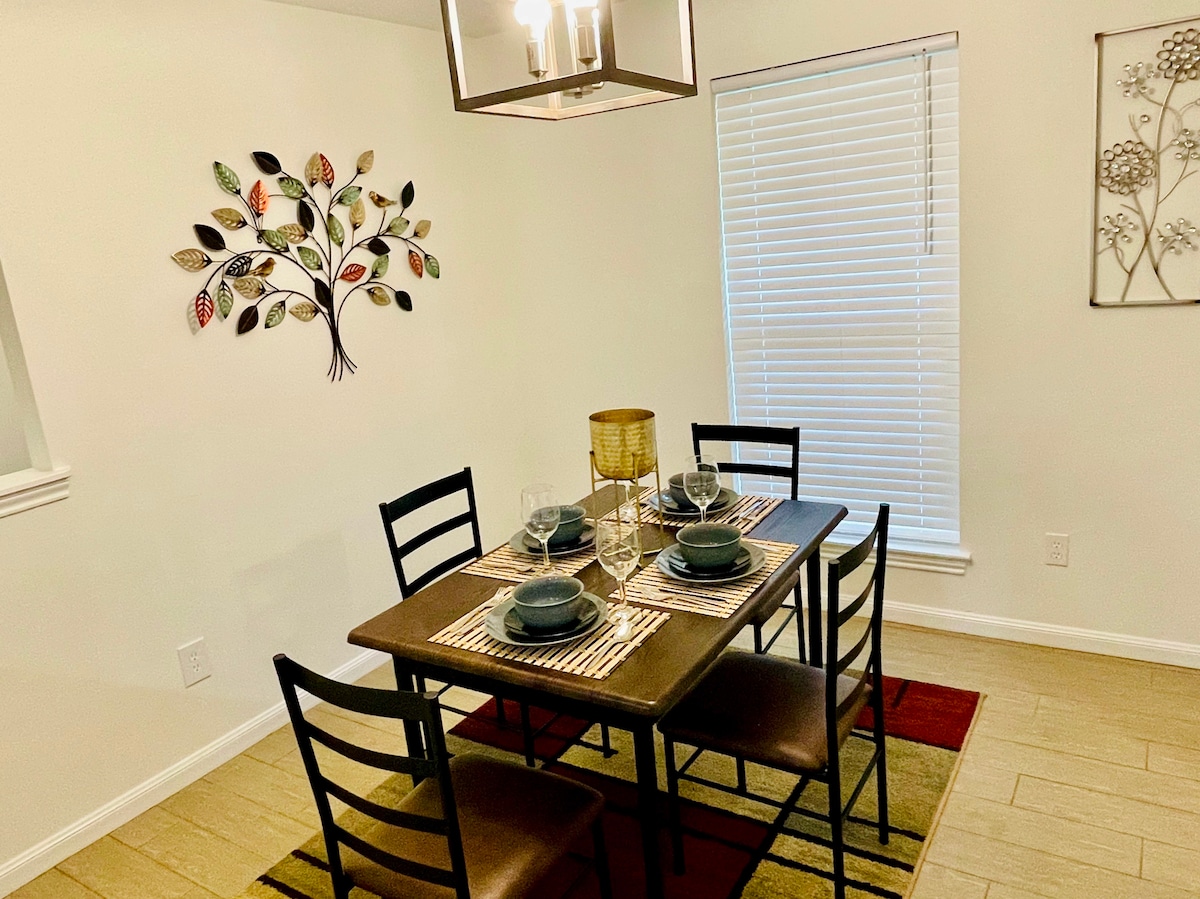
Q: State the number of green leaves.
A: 11